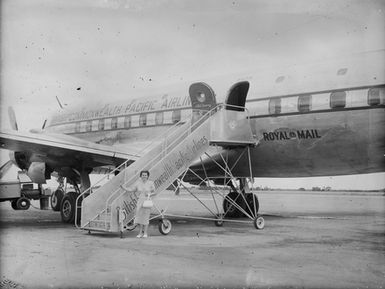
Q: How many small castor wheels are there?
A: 3